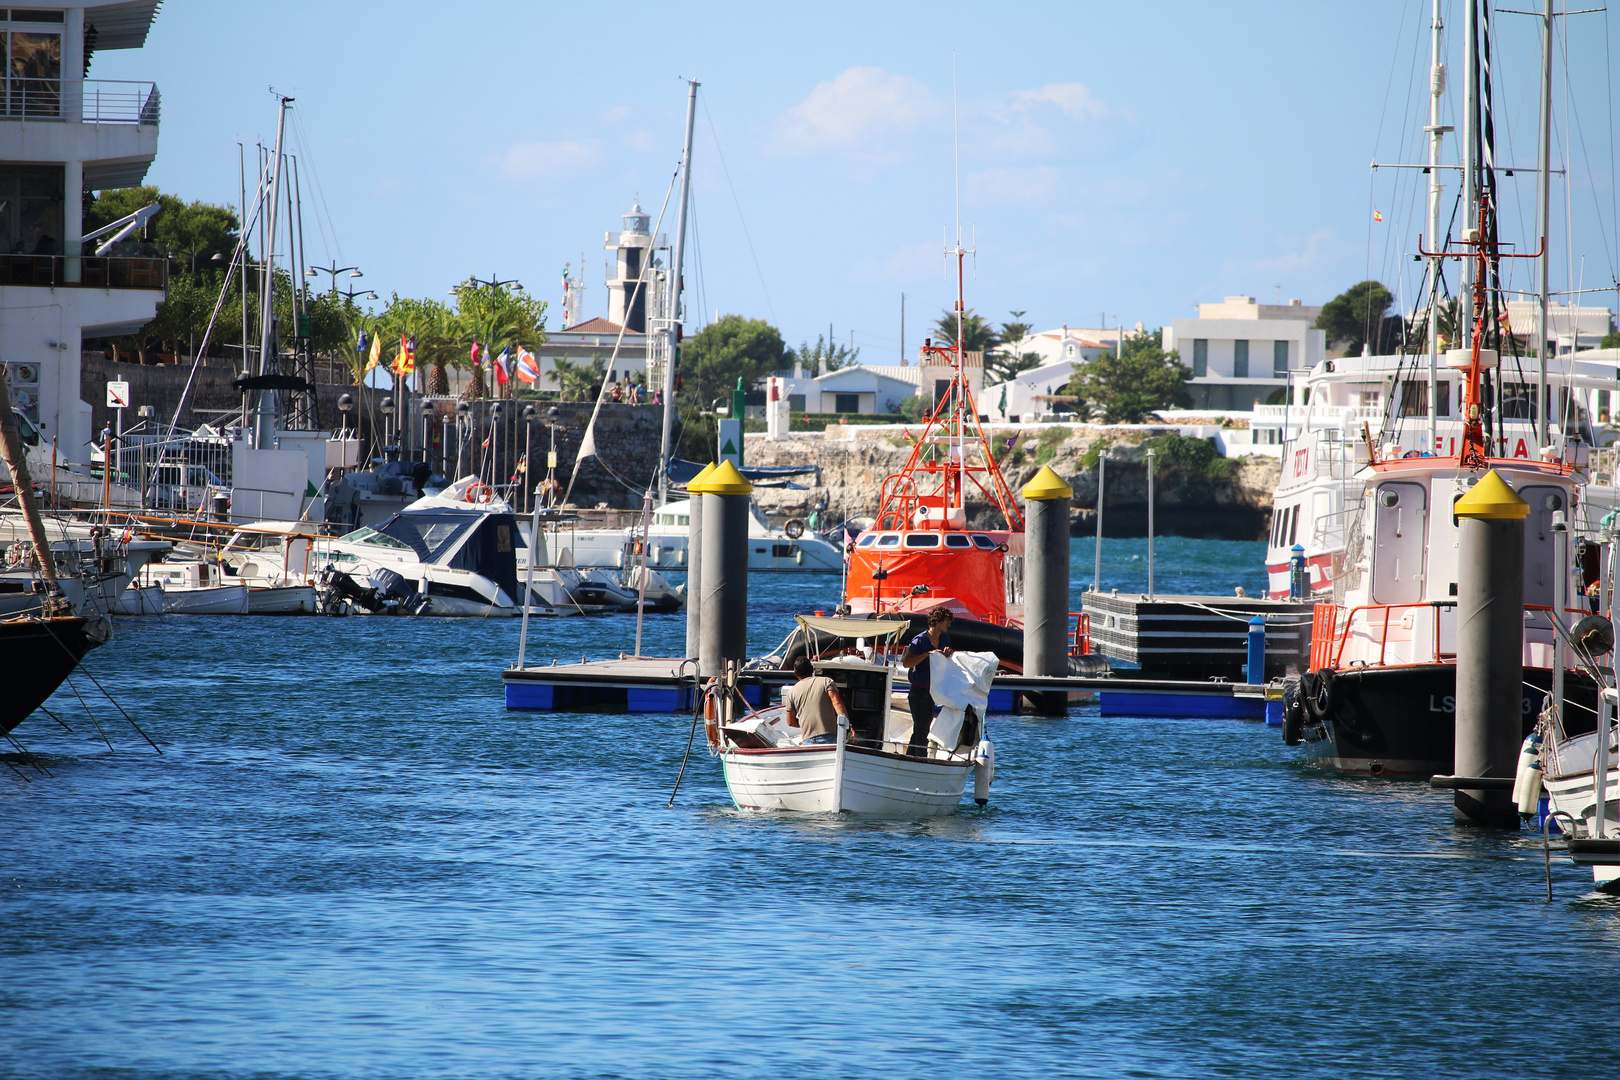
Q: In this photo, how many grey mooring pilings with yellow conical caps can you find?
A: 4